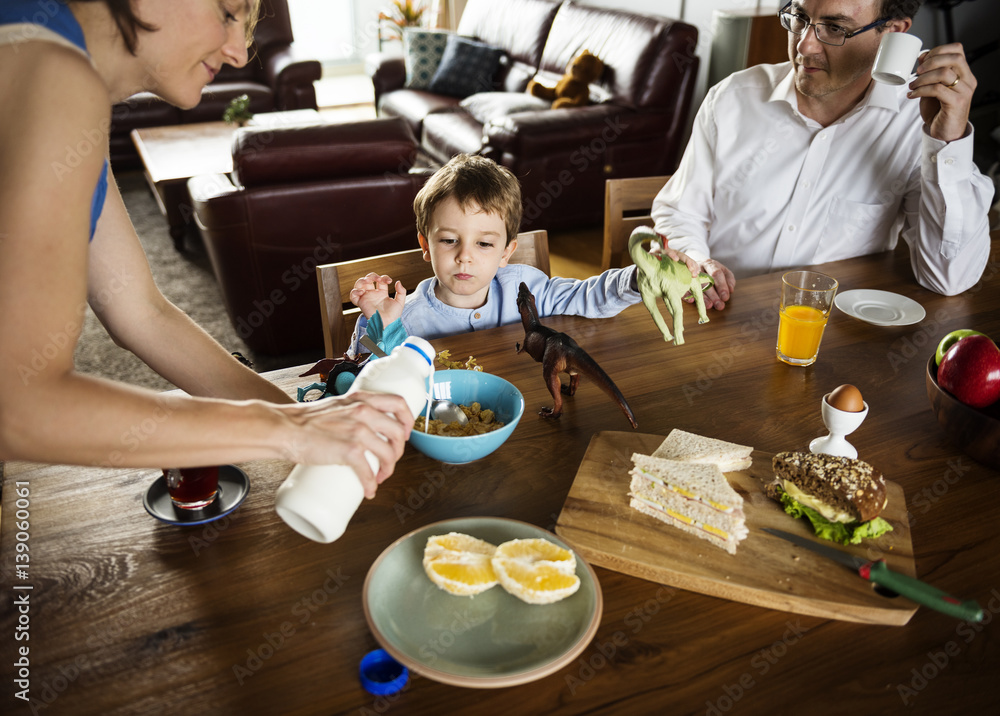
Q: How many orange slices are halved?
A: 2